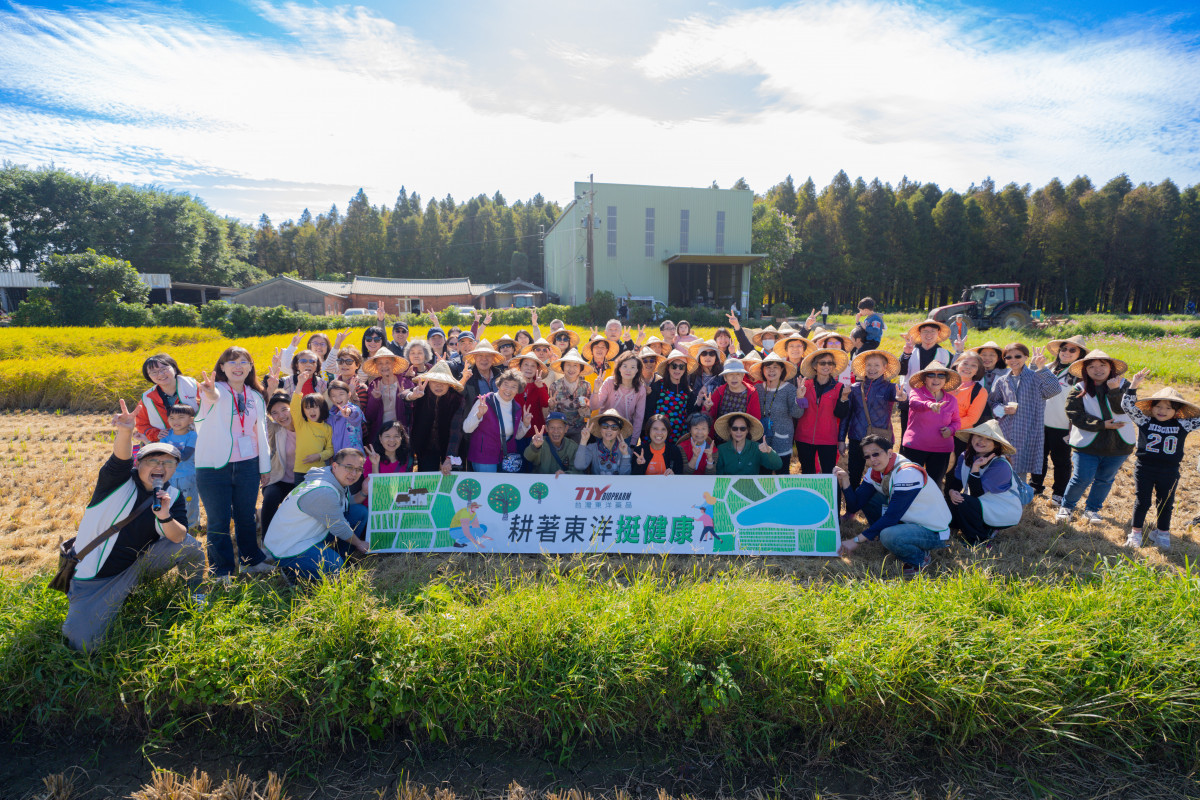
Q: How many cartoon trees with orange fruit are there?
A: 3